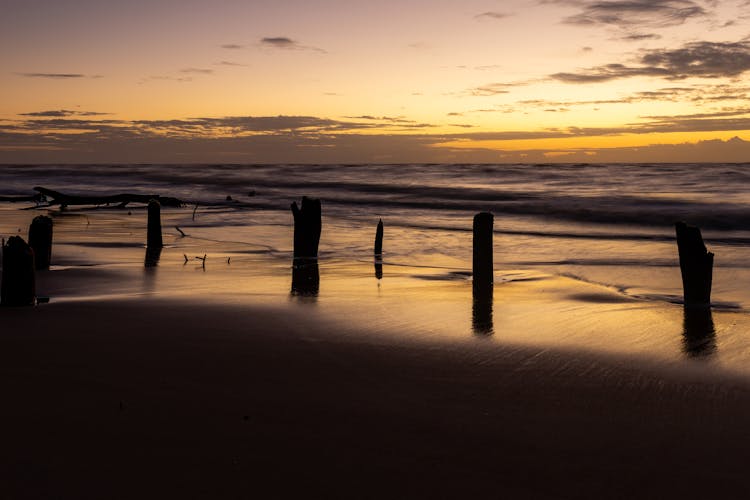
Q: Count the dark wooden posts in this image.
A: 7